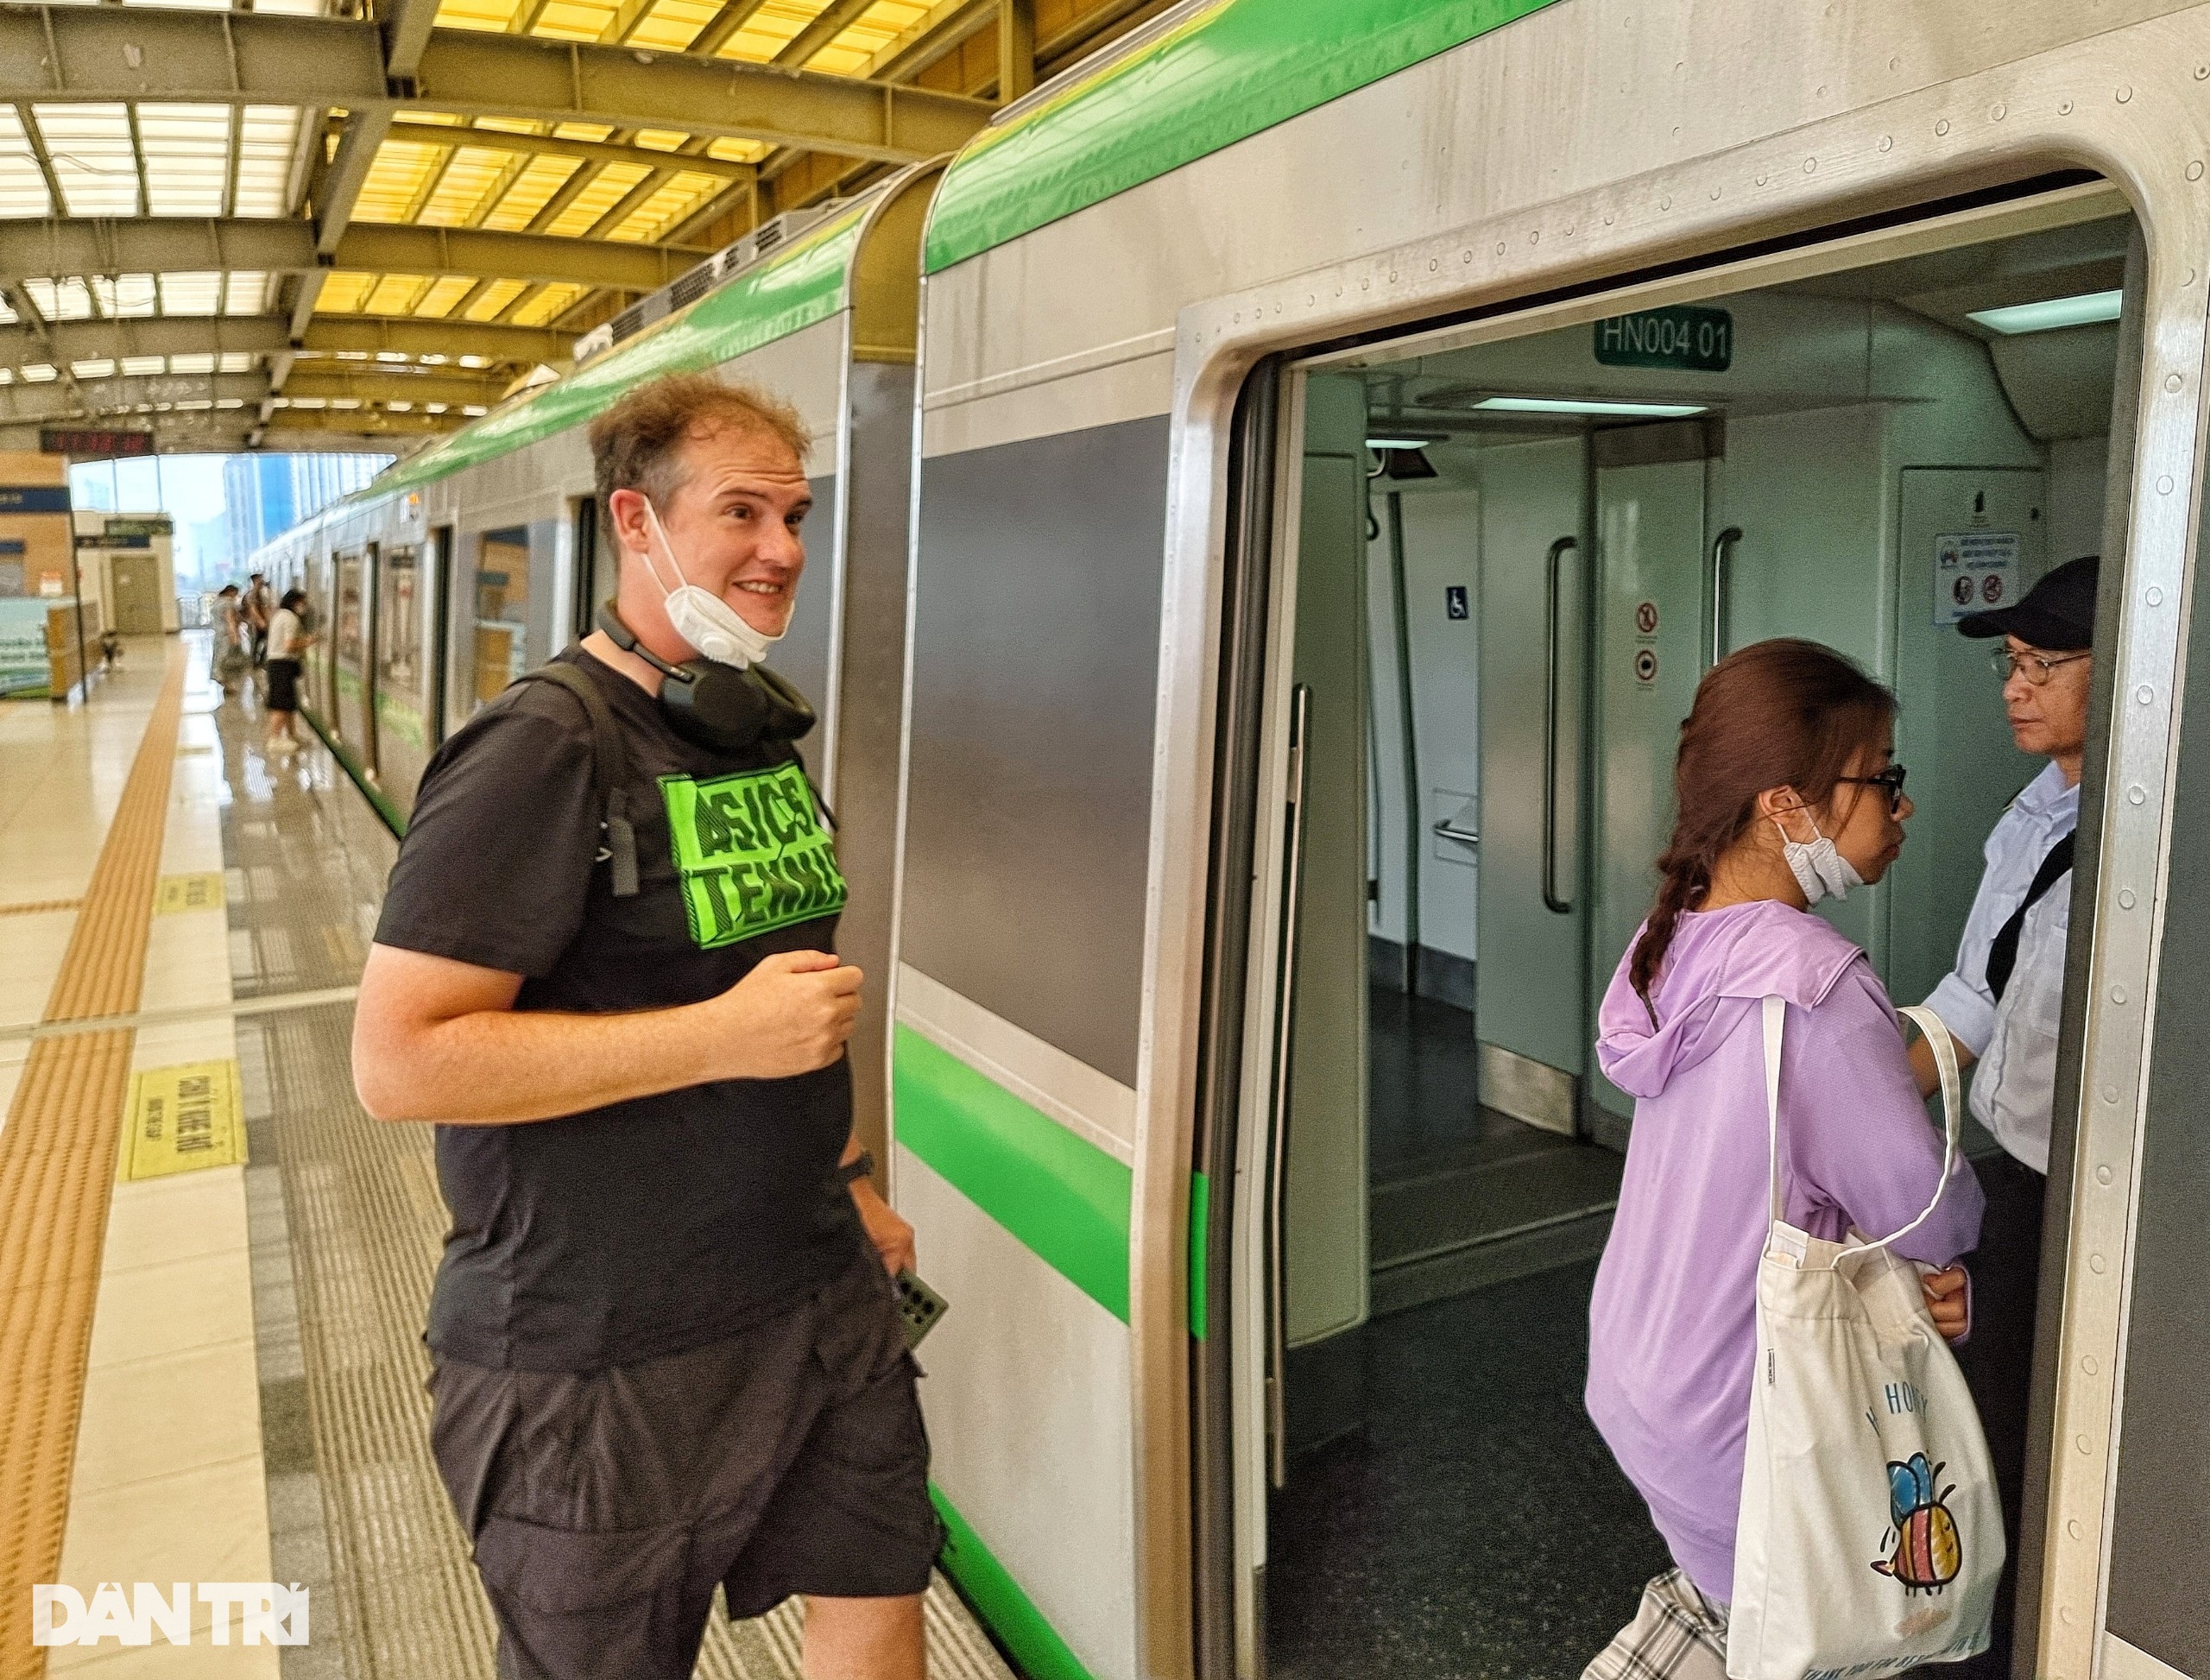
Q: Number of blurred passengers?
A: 3